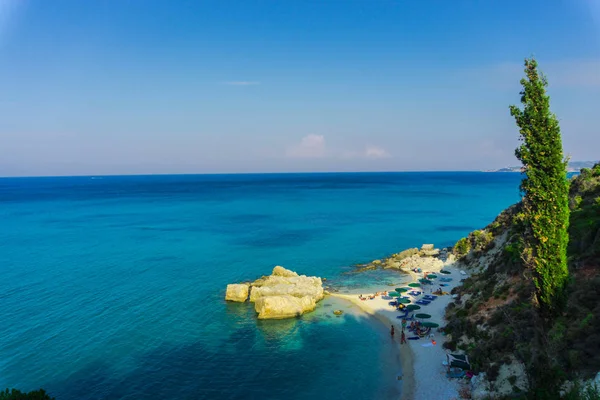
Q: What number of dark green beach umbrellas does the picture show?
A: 10